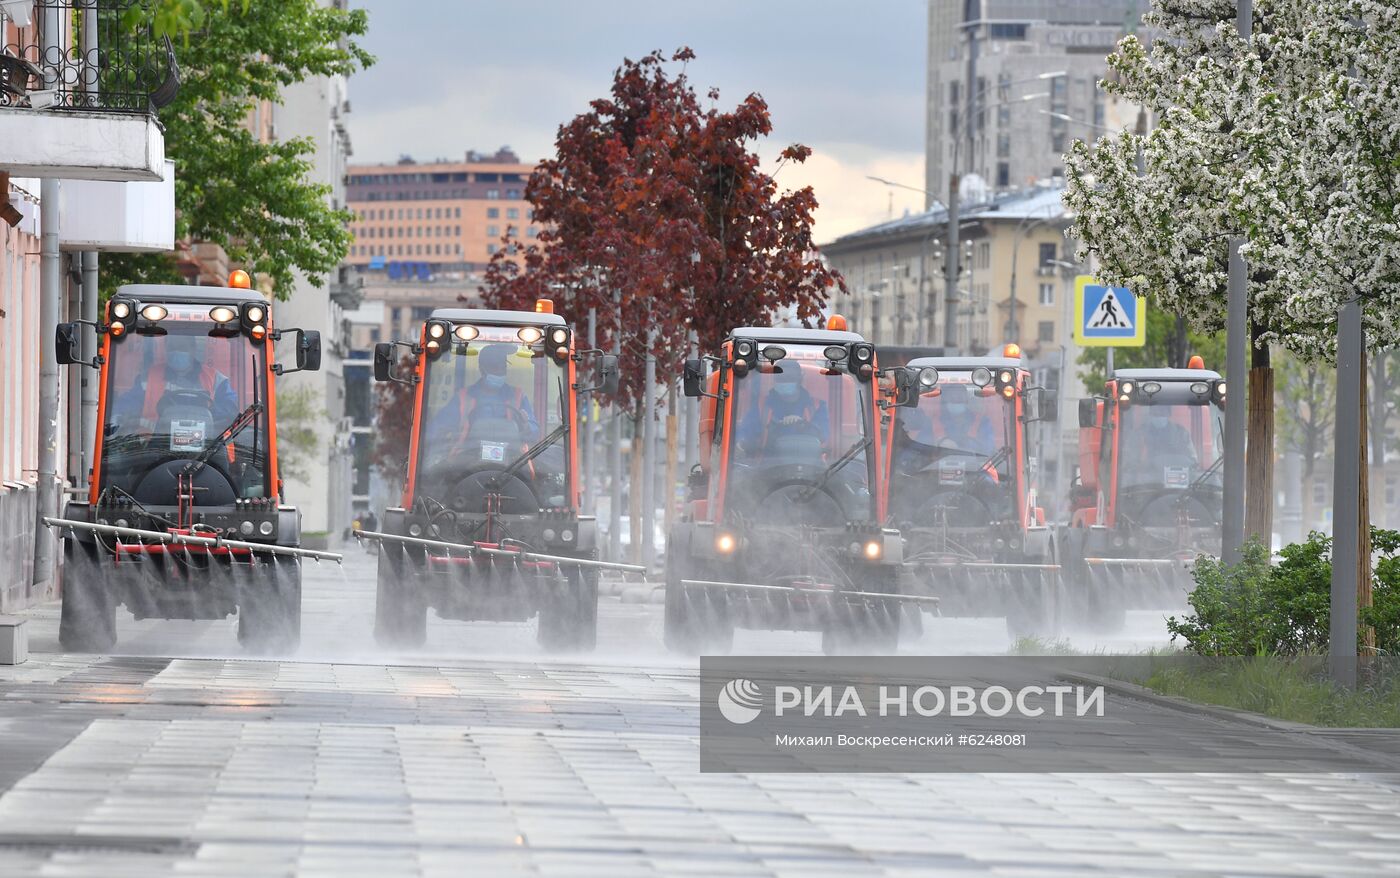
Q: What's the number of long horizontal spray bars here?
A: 5